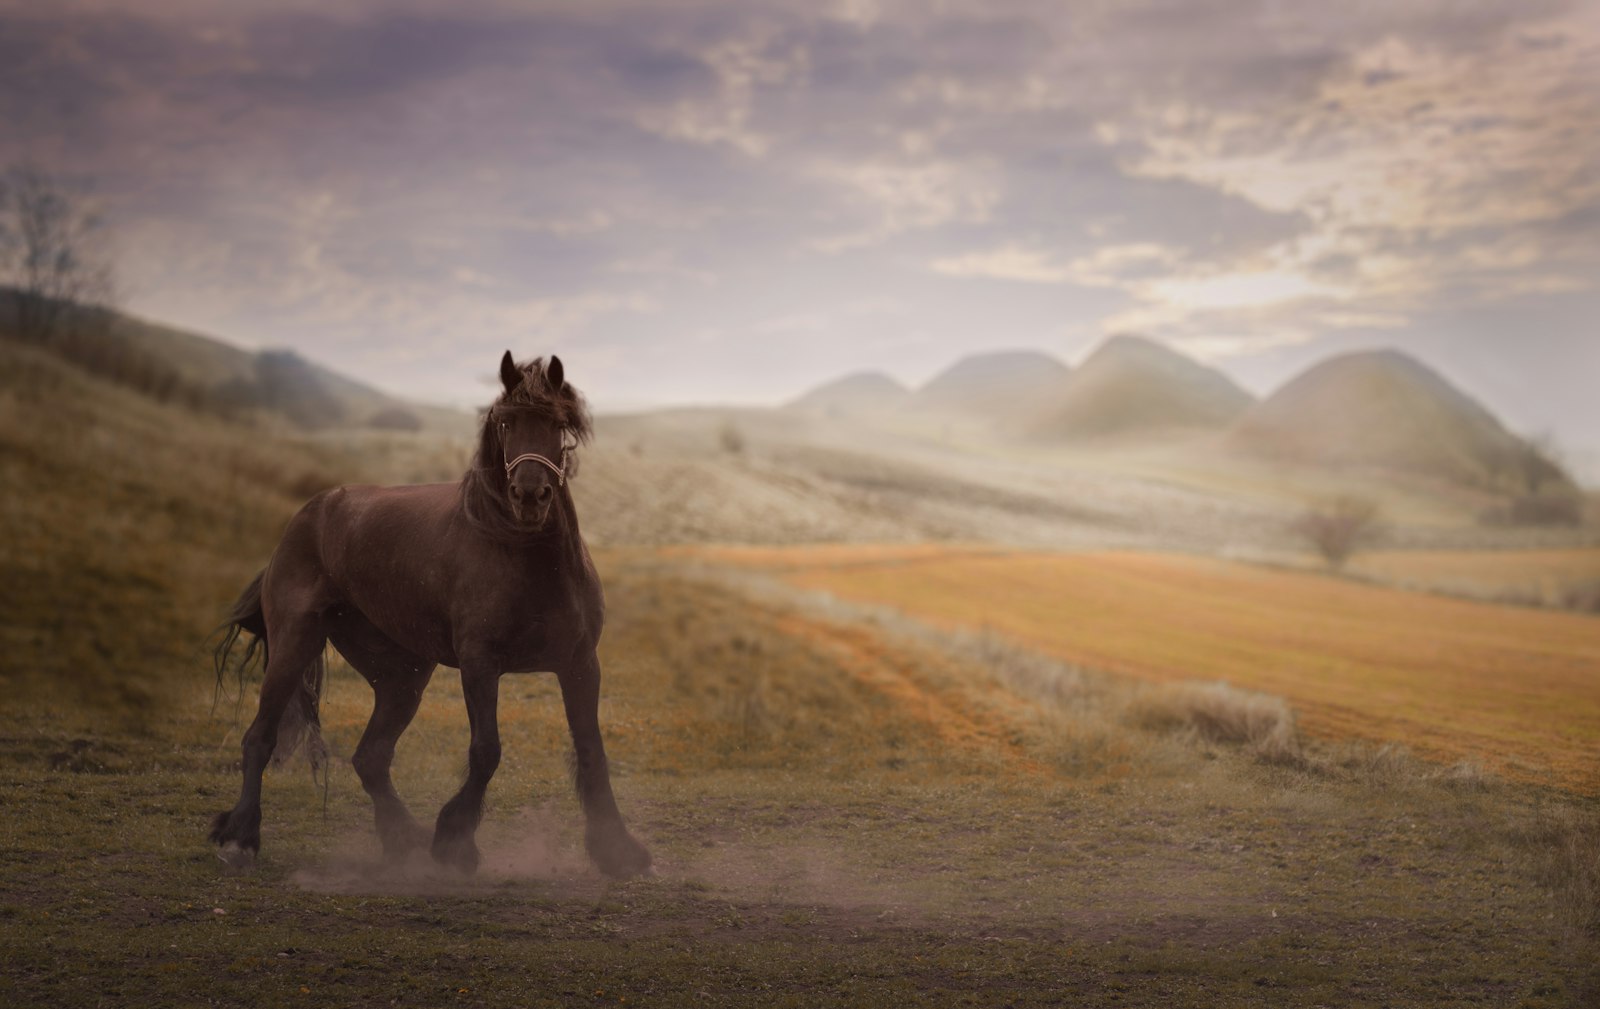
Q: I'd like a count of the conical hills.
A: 4